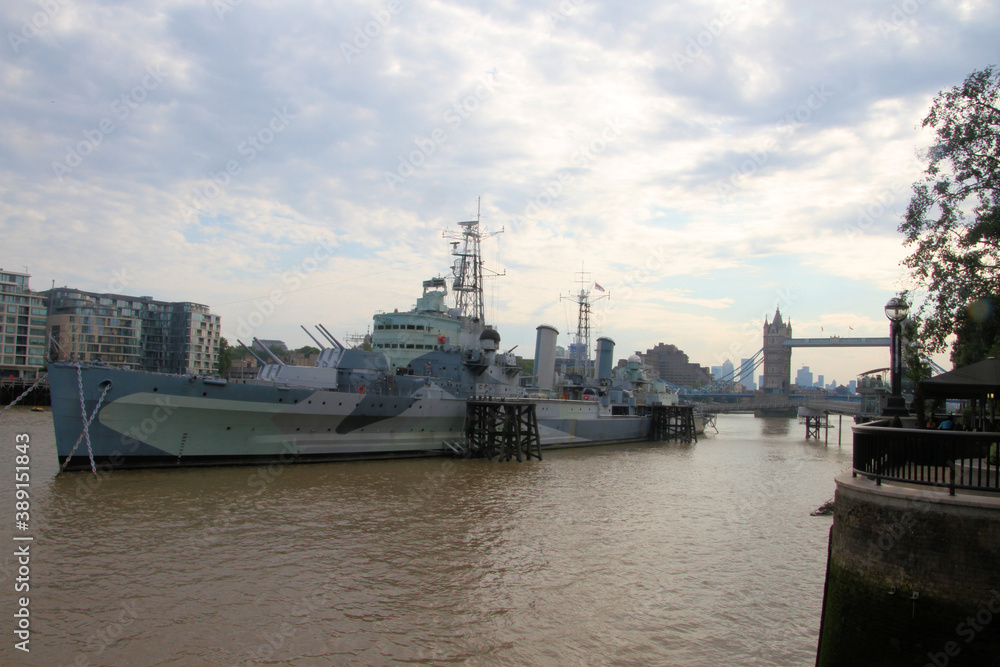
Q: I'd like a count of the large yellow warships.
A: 0